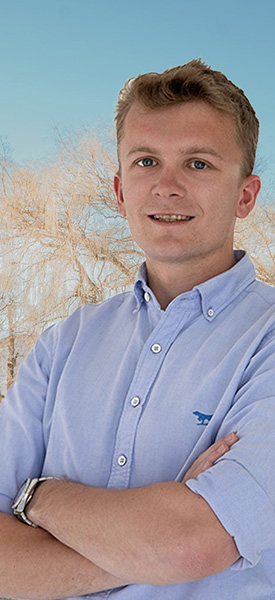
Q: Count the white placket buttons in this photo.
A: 3